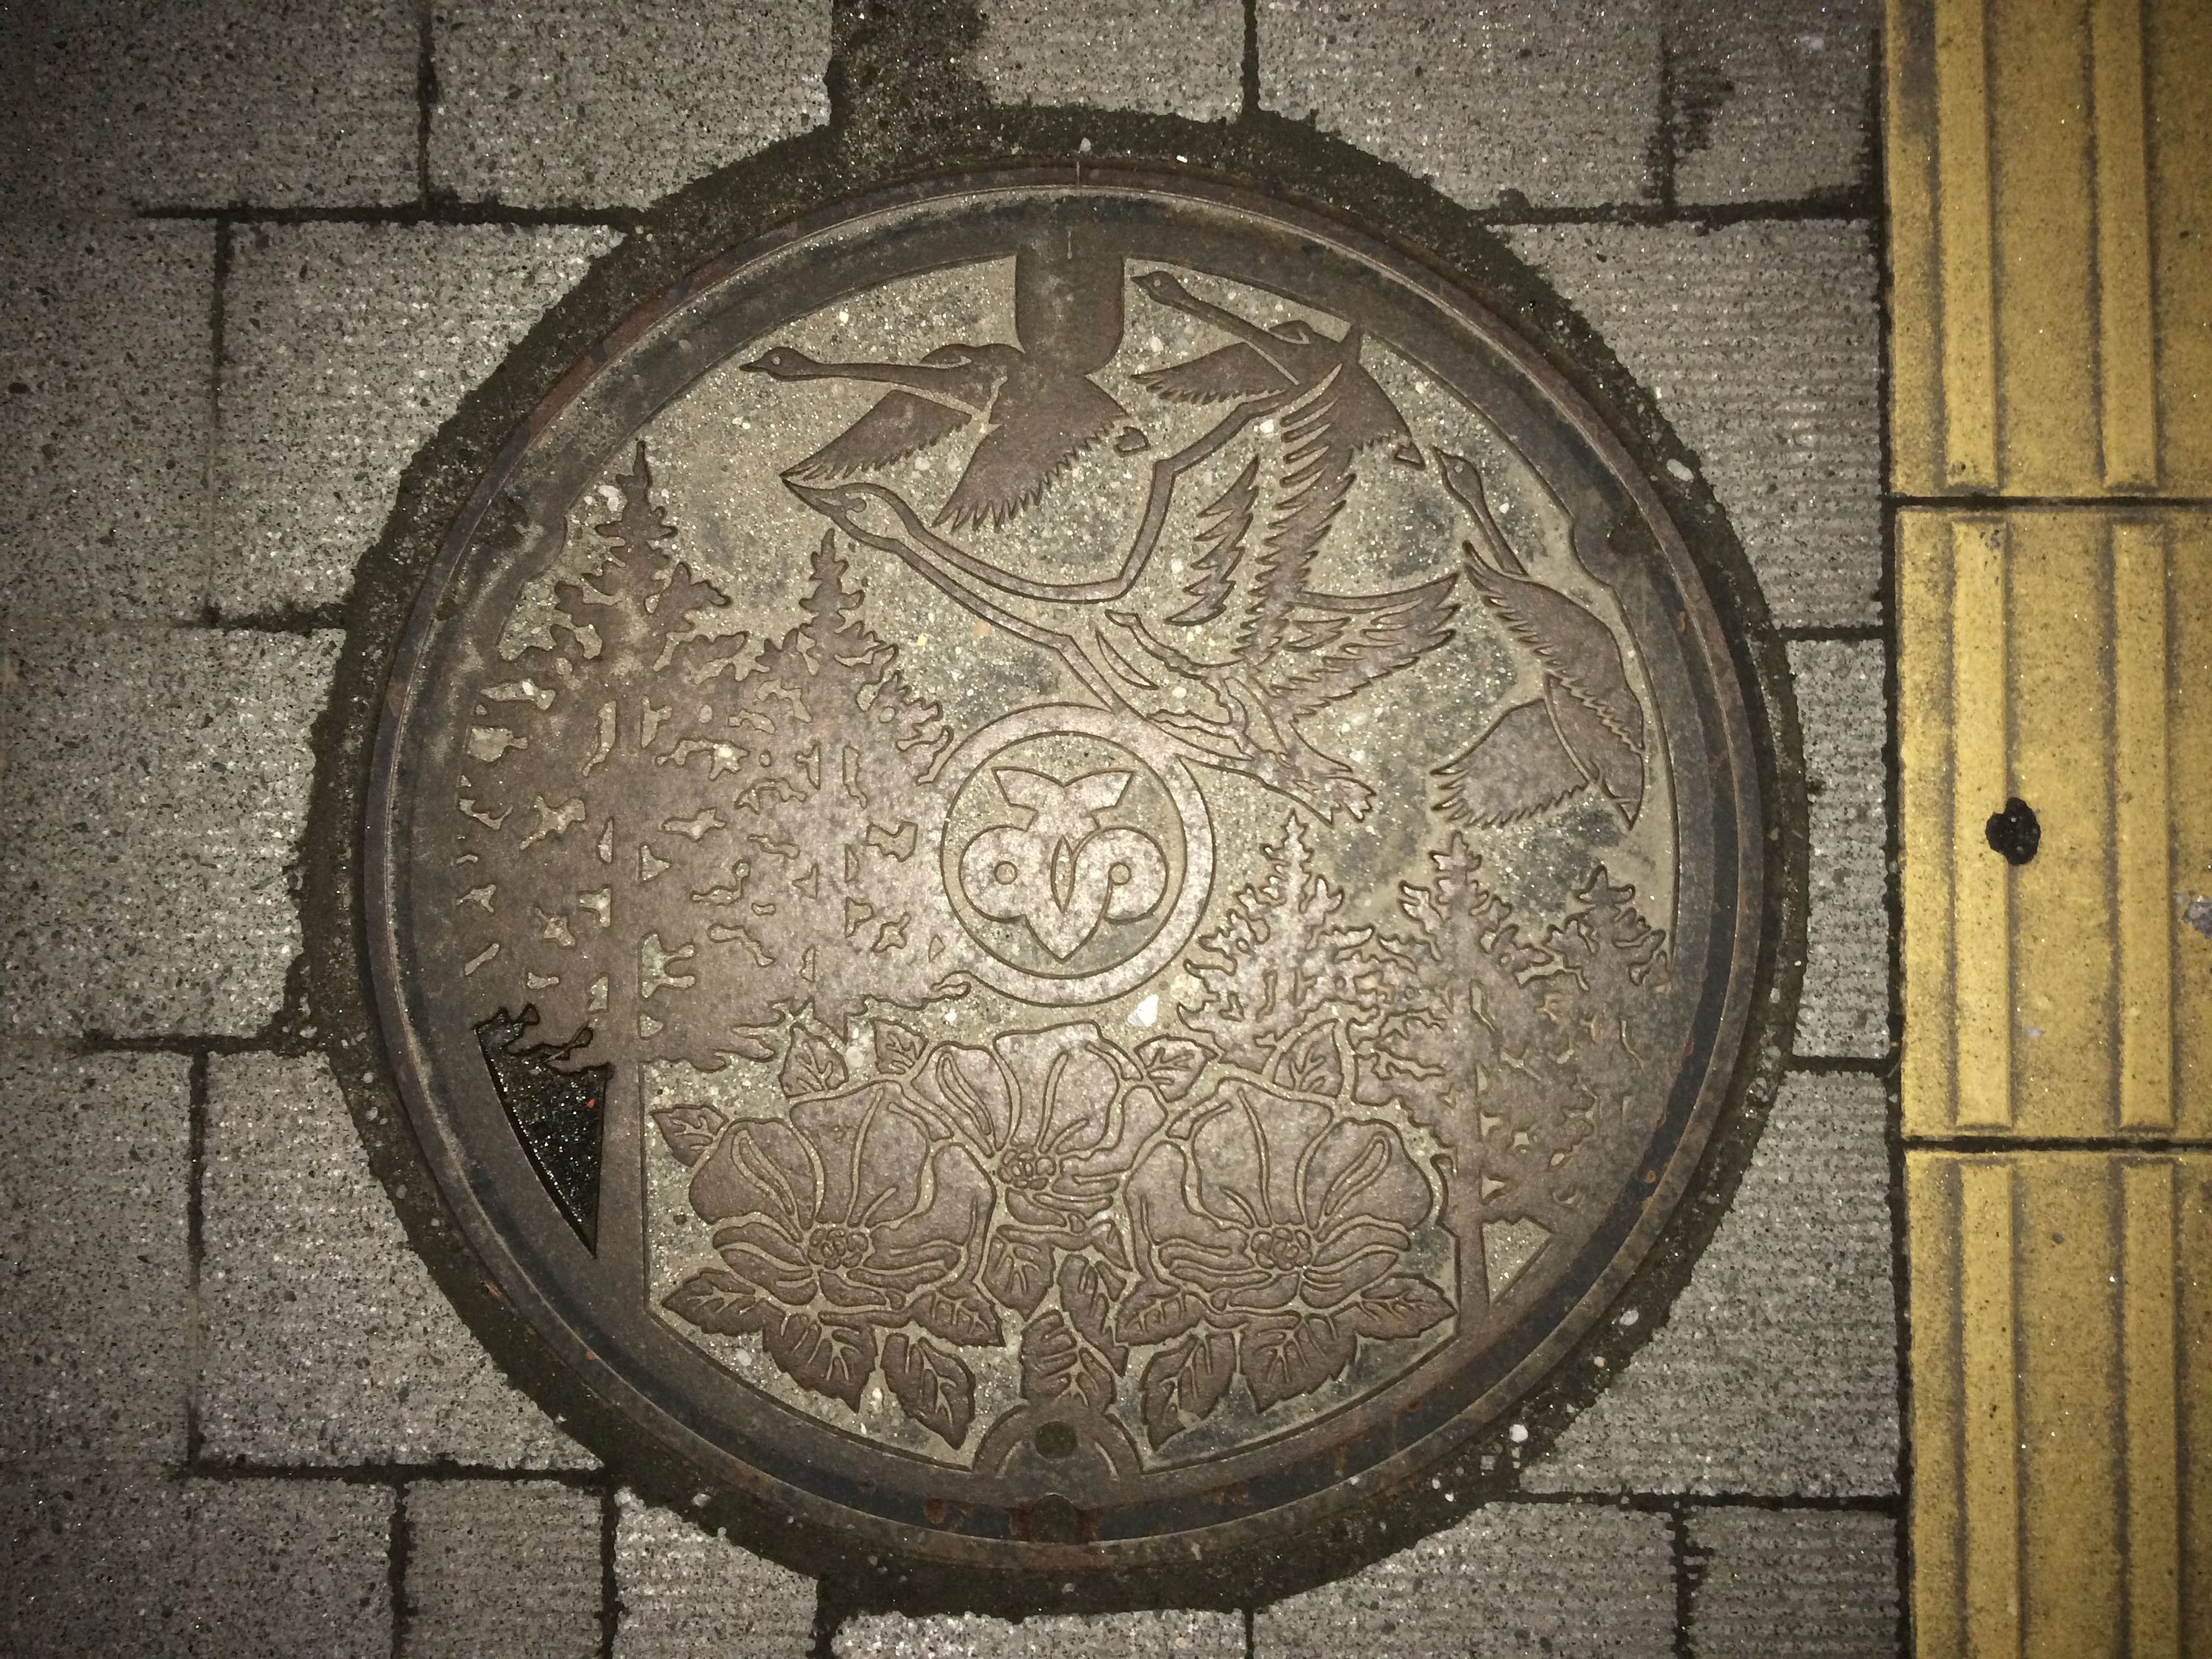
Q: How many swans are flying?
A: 4